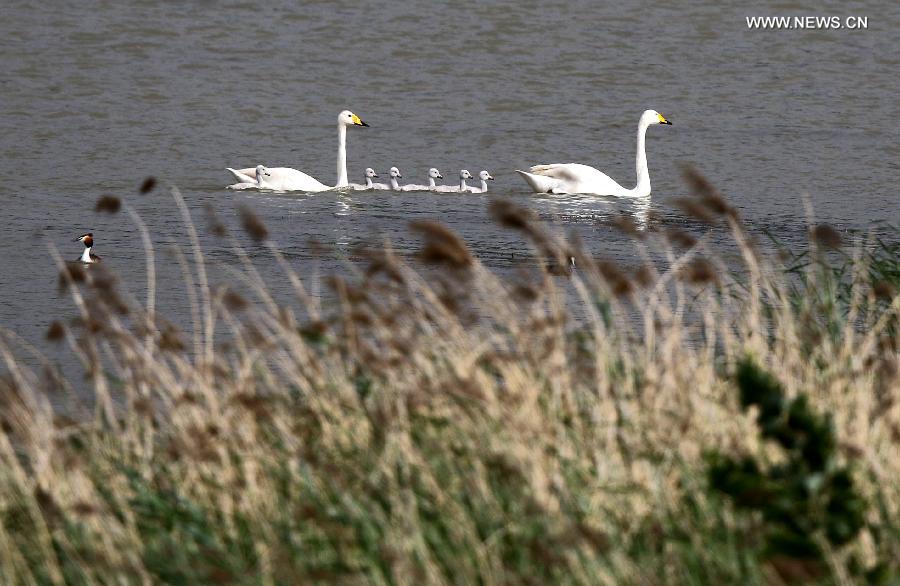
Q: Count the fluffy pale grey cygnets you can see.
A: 6